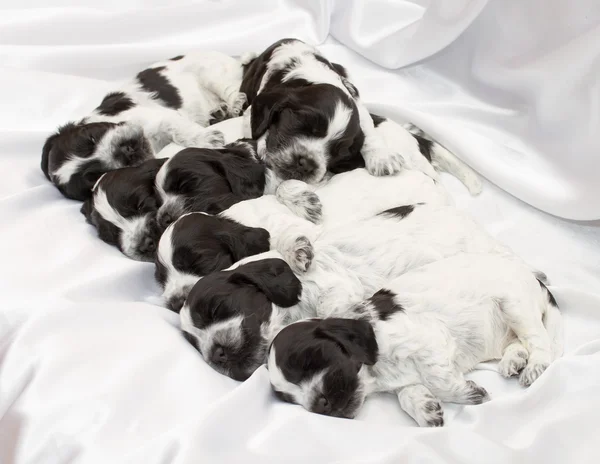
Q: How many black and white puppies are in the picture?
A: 7